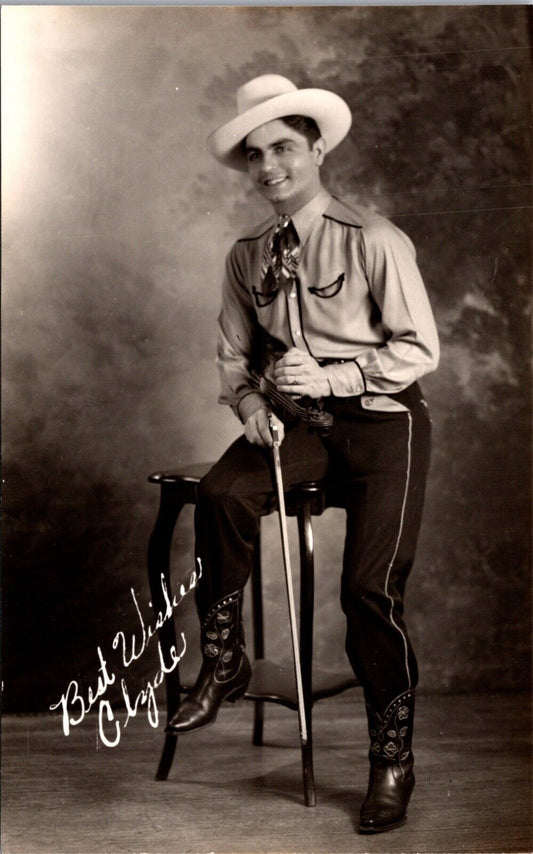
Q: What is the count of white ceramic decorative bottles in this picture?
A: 0